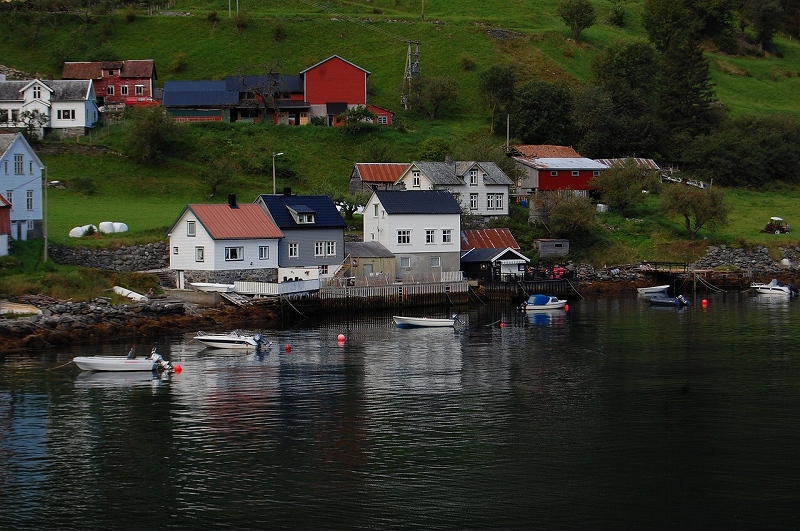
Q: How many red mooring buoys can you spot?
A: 6